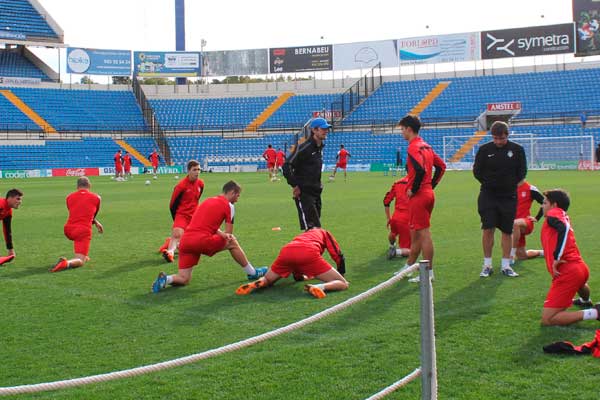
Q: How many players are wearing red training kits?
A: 15